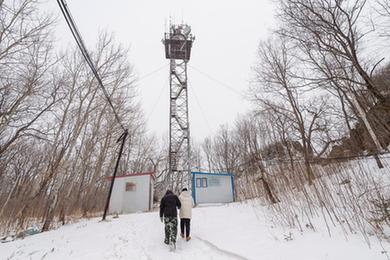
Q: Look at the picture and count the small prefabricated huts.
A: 2